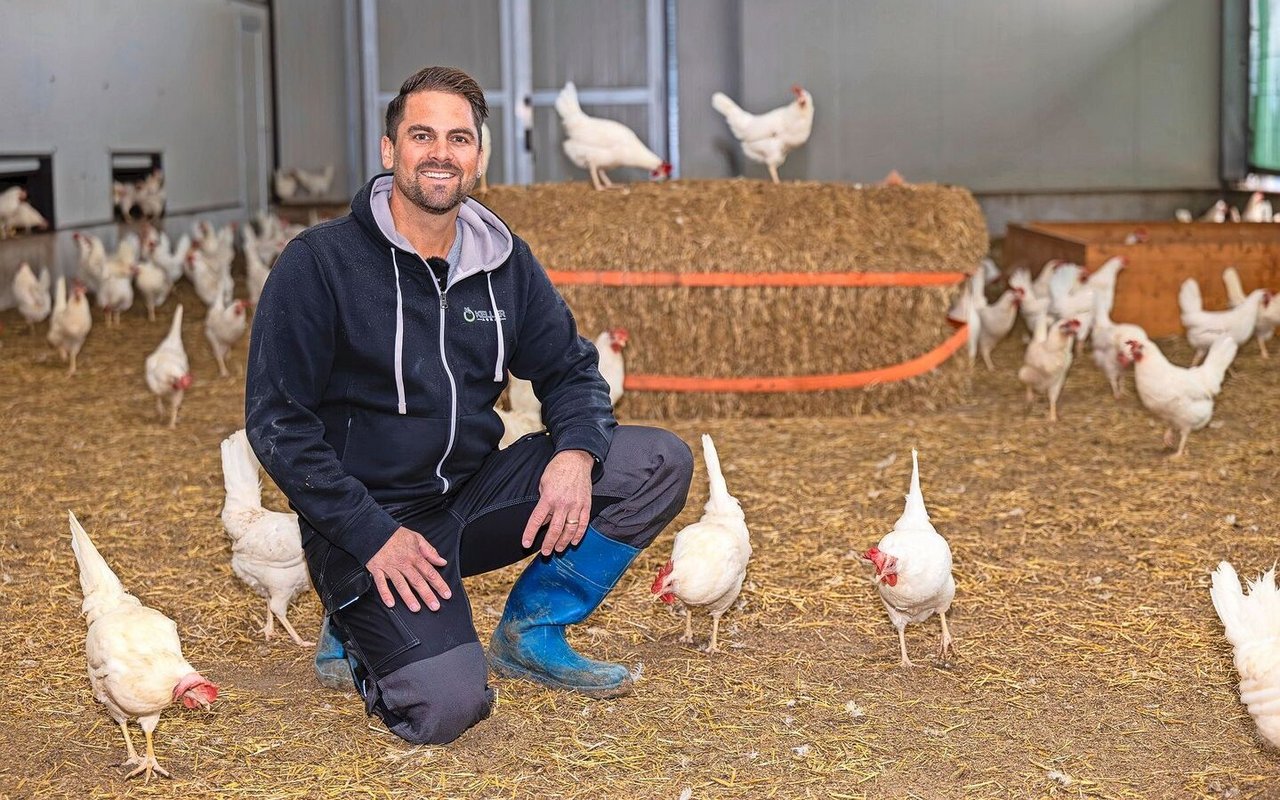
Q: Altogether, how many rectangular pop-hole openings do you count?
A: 2